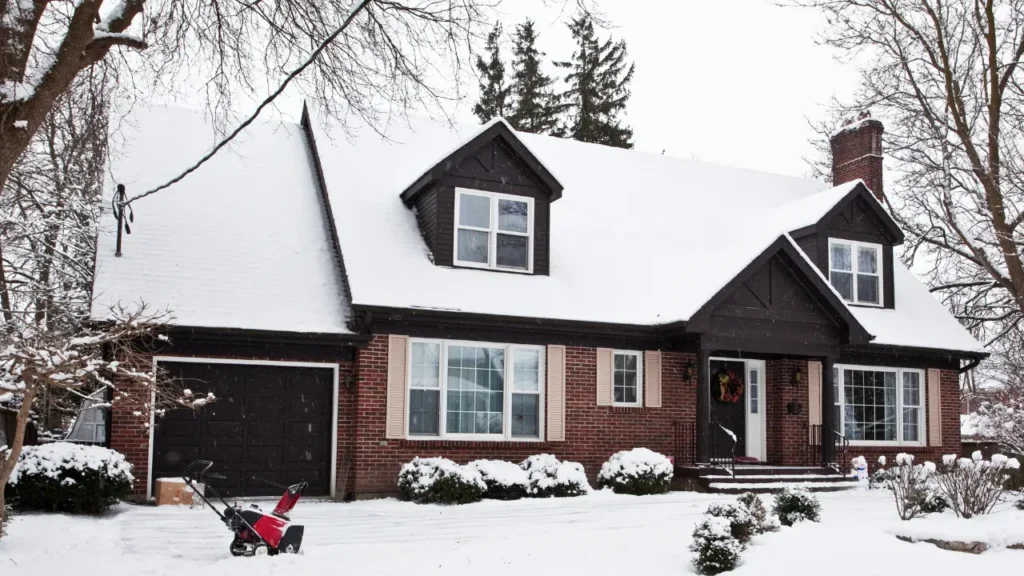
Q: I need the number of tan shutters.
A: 6